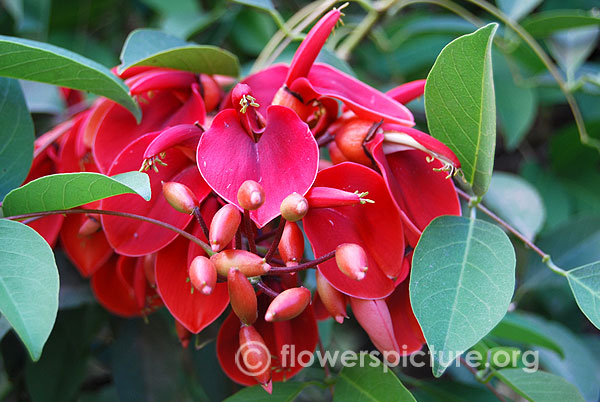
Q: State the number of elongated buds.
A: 12